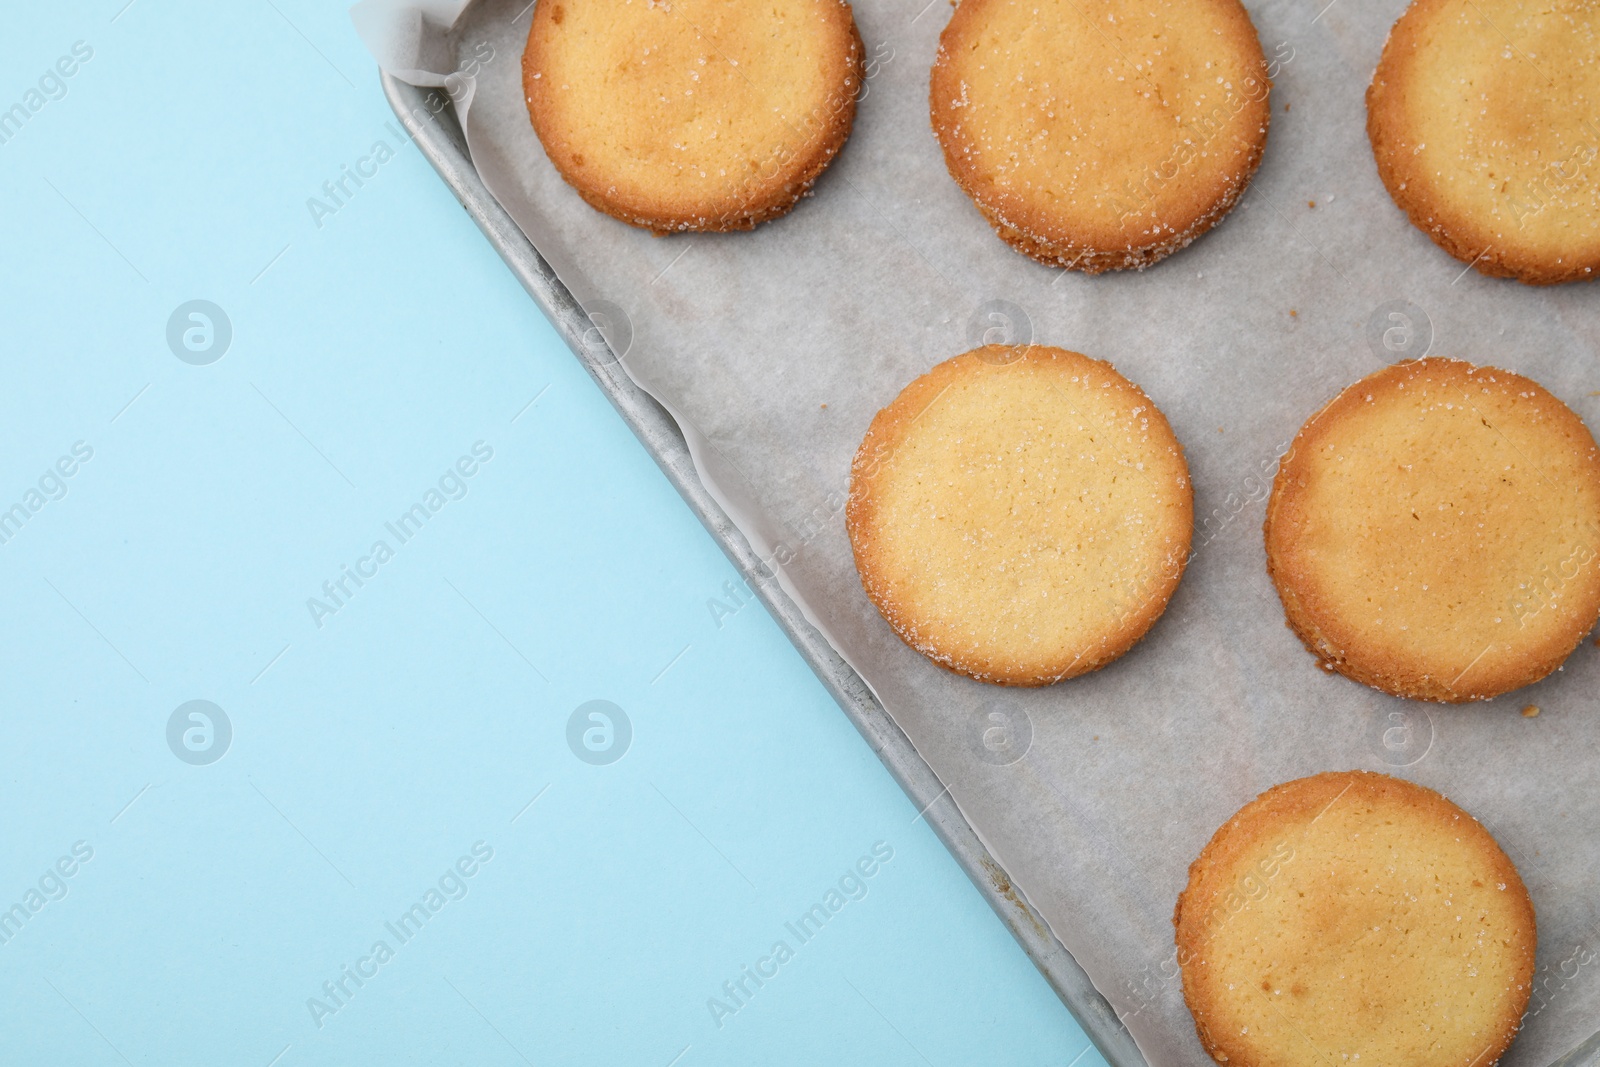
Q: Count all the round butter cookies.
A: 6